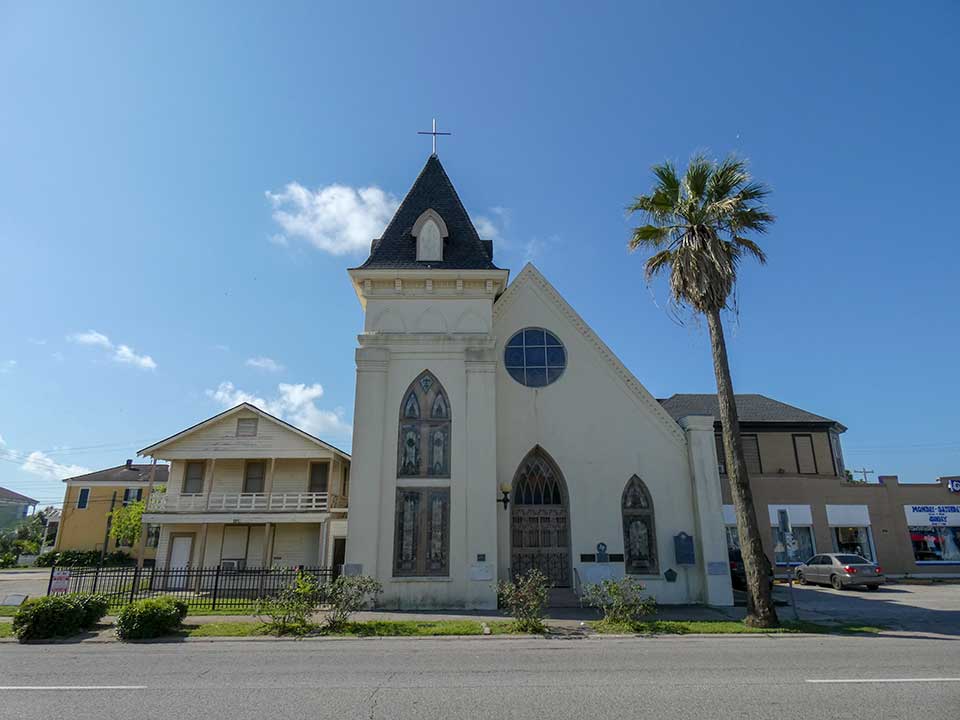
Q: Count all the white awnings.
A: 4